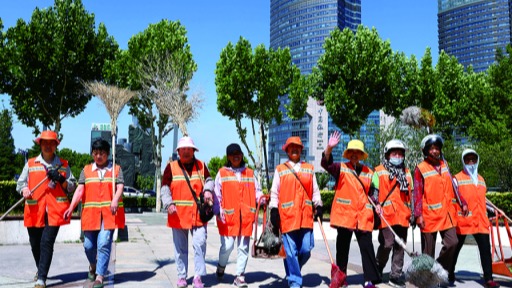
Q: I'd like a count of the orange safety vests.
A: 9